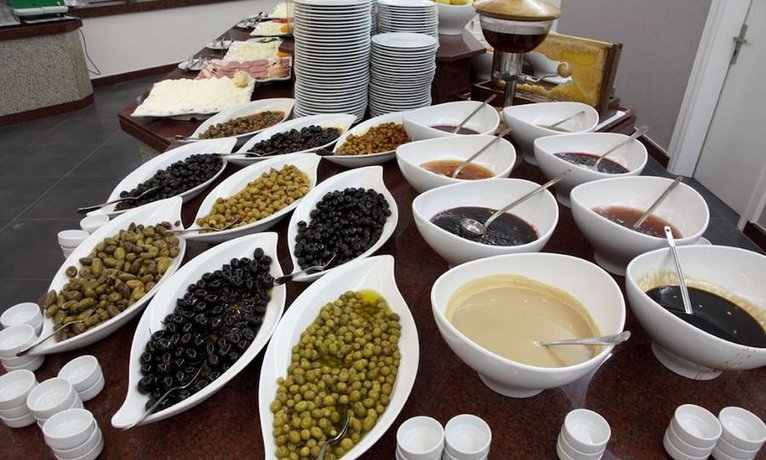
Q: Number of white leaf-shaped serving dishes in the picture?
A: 9